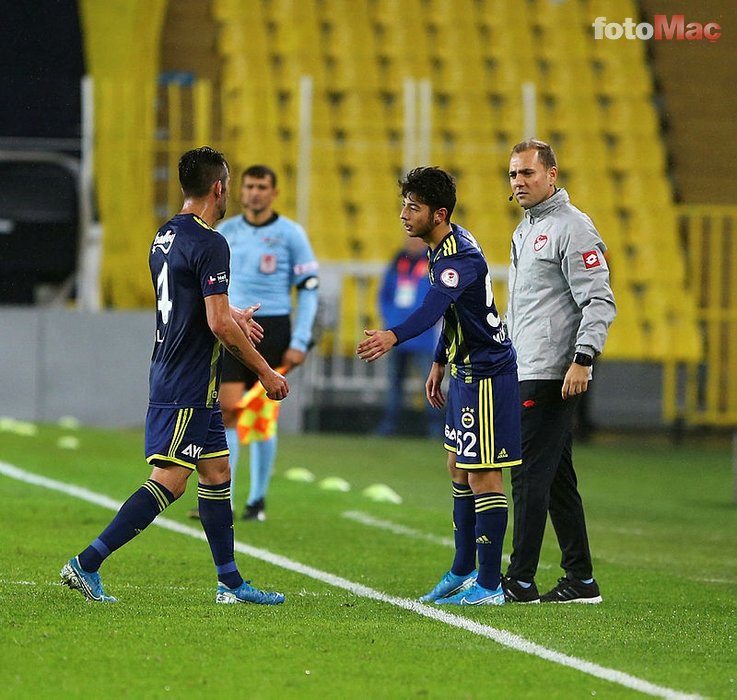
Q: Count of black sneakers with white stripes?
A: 2